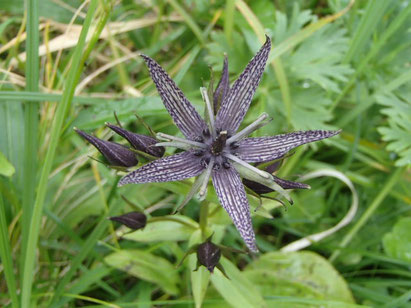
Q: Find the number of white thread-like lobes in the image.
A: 5